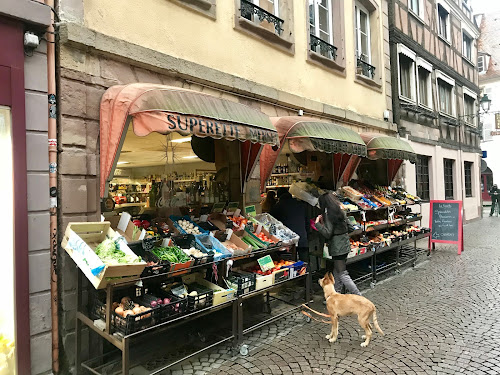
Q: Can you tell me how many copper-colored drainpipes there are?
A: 1